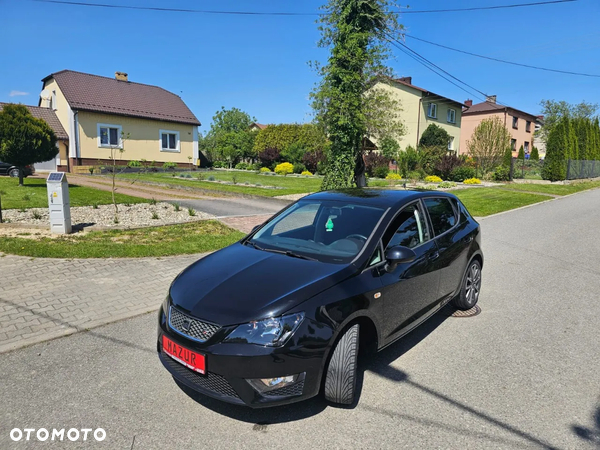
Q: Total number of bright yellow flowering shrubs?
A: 6